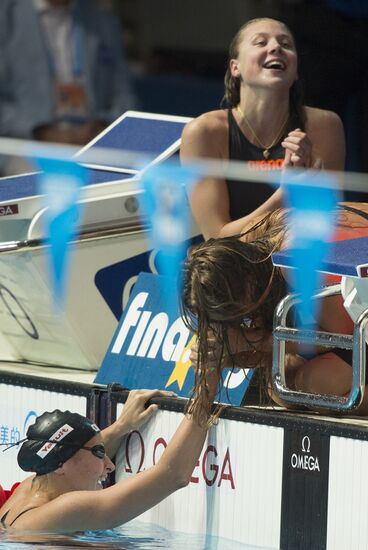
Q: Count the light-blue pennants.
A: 3